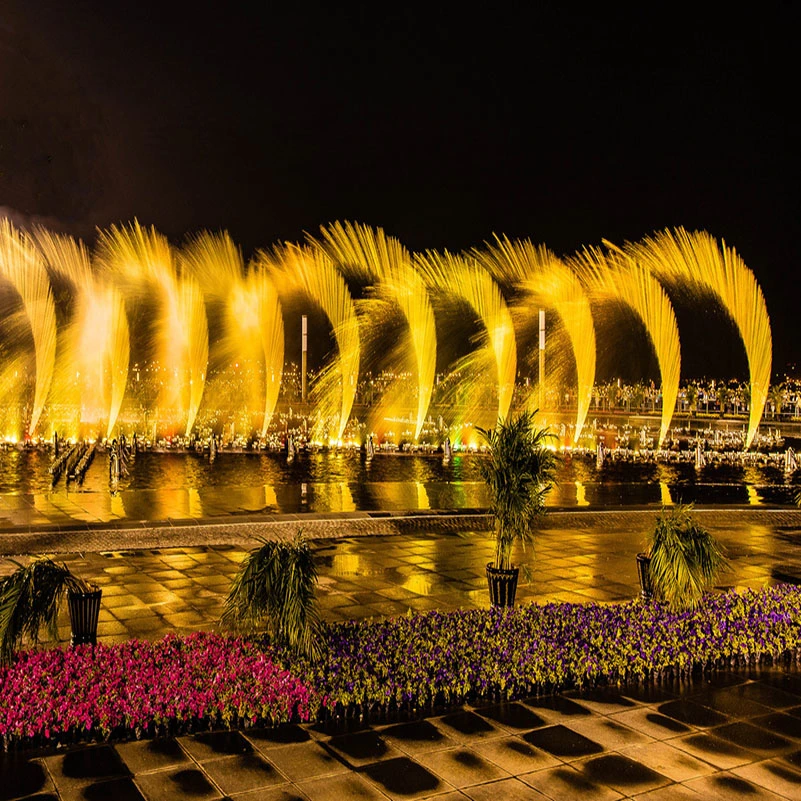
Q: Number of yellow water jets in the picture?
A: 10